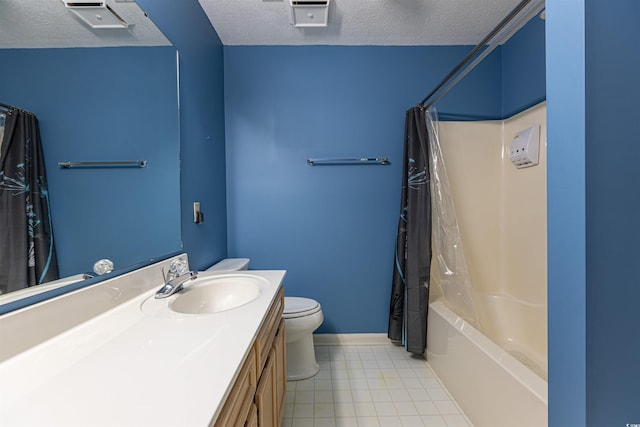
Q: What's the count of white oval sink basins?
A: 1